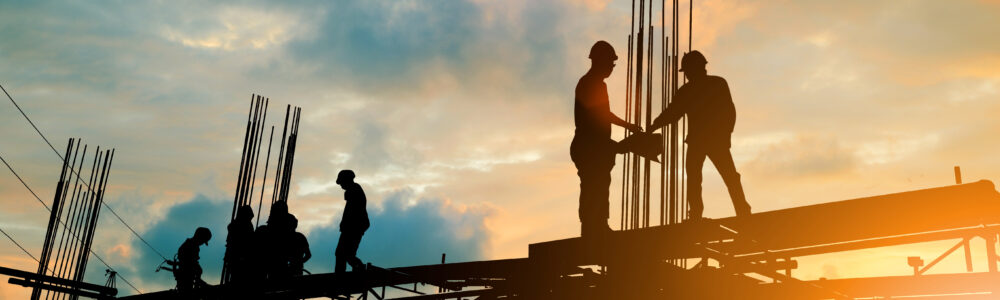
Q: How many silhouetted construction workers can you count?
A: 7